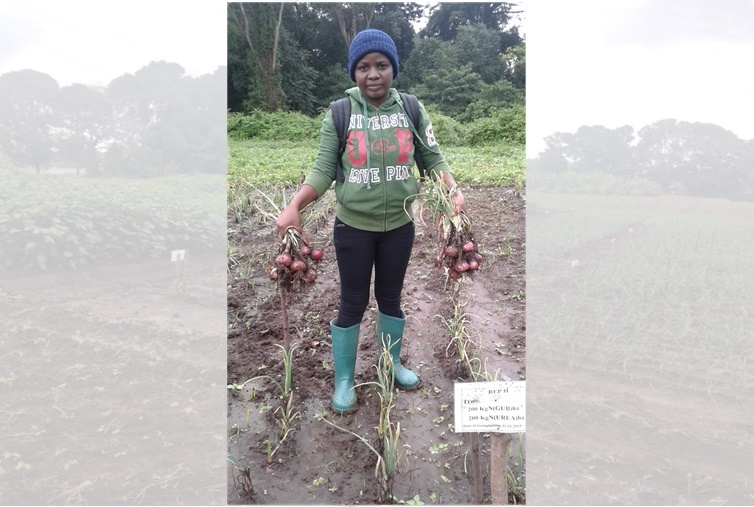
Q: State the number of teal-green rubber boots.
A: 2